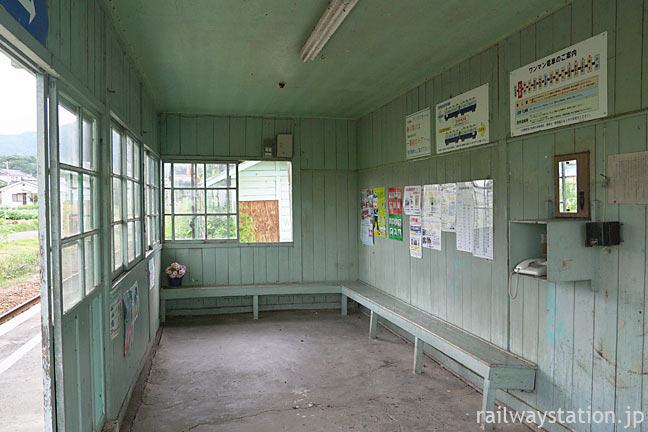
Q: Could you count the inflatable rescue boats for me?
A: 0